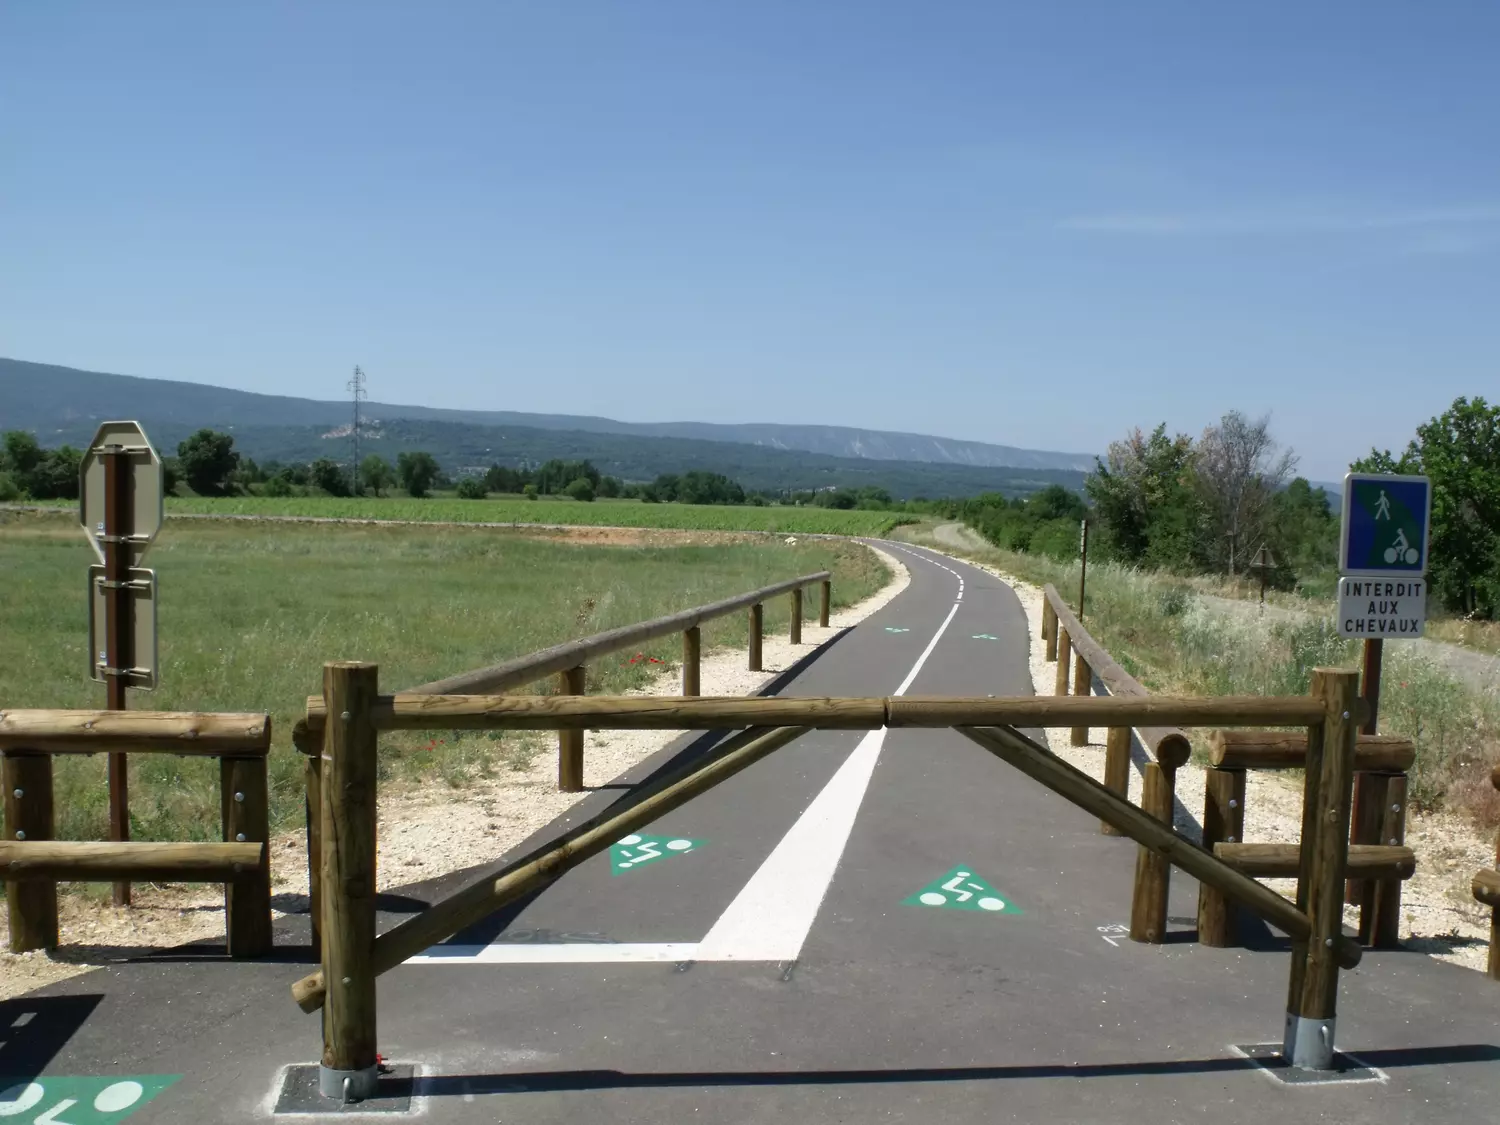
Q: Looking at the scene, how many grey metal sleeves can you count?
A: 2